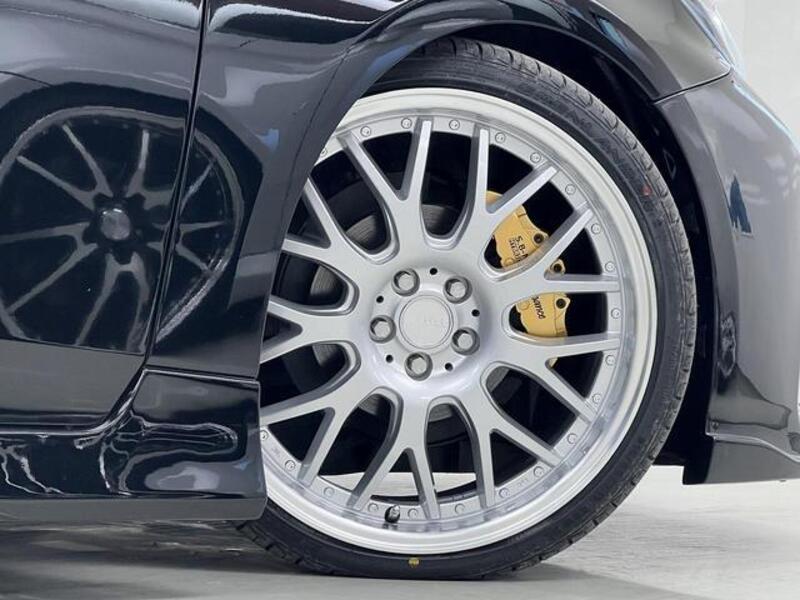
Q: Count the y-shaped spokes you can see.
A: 9